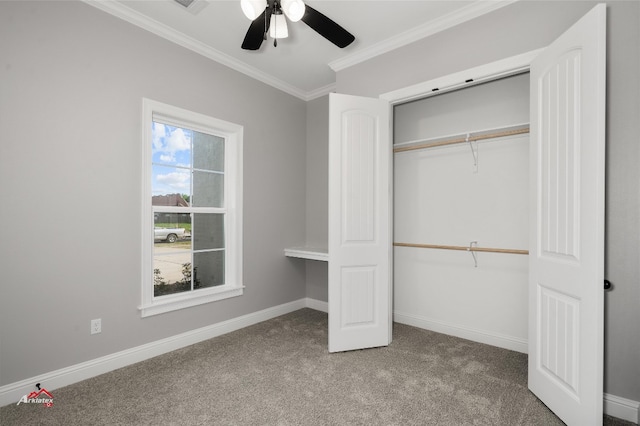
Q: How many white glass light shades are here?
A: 3